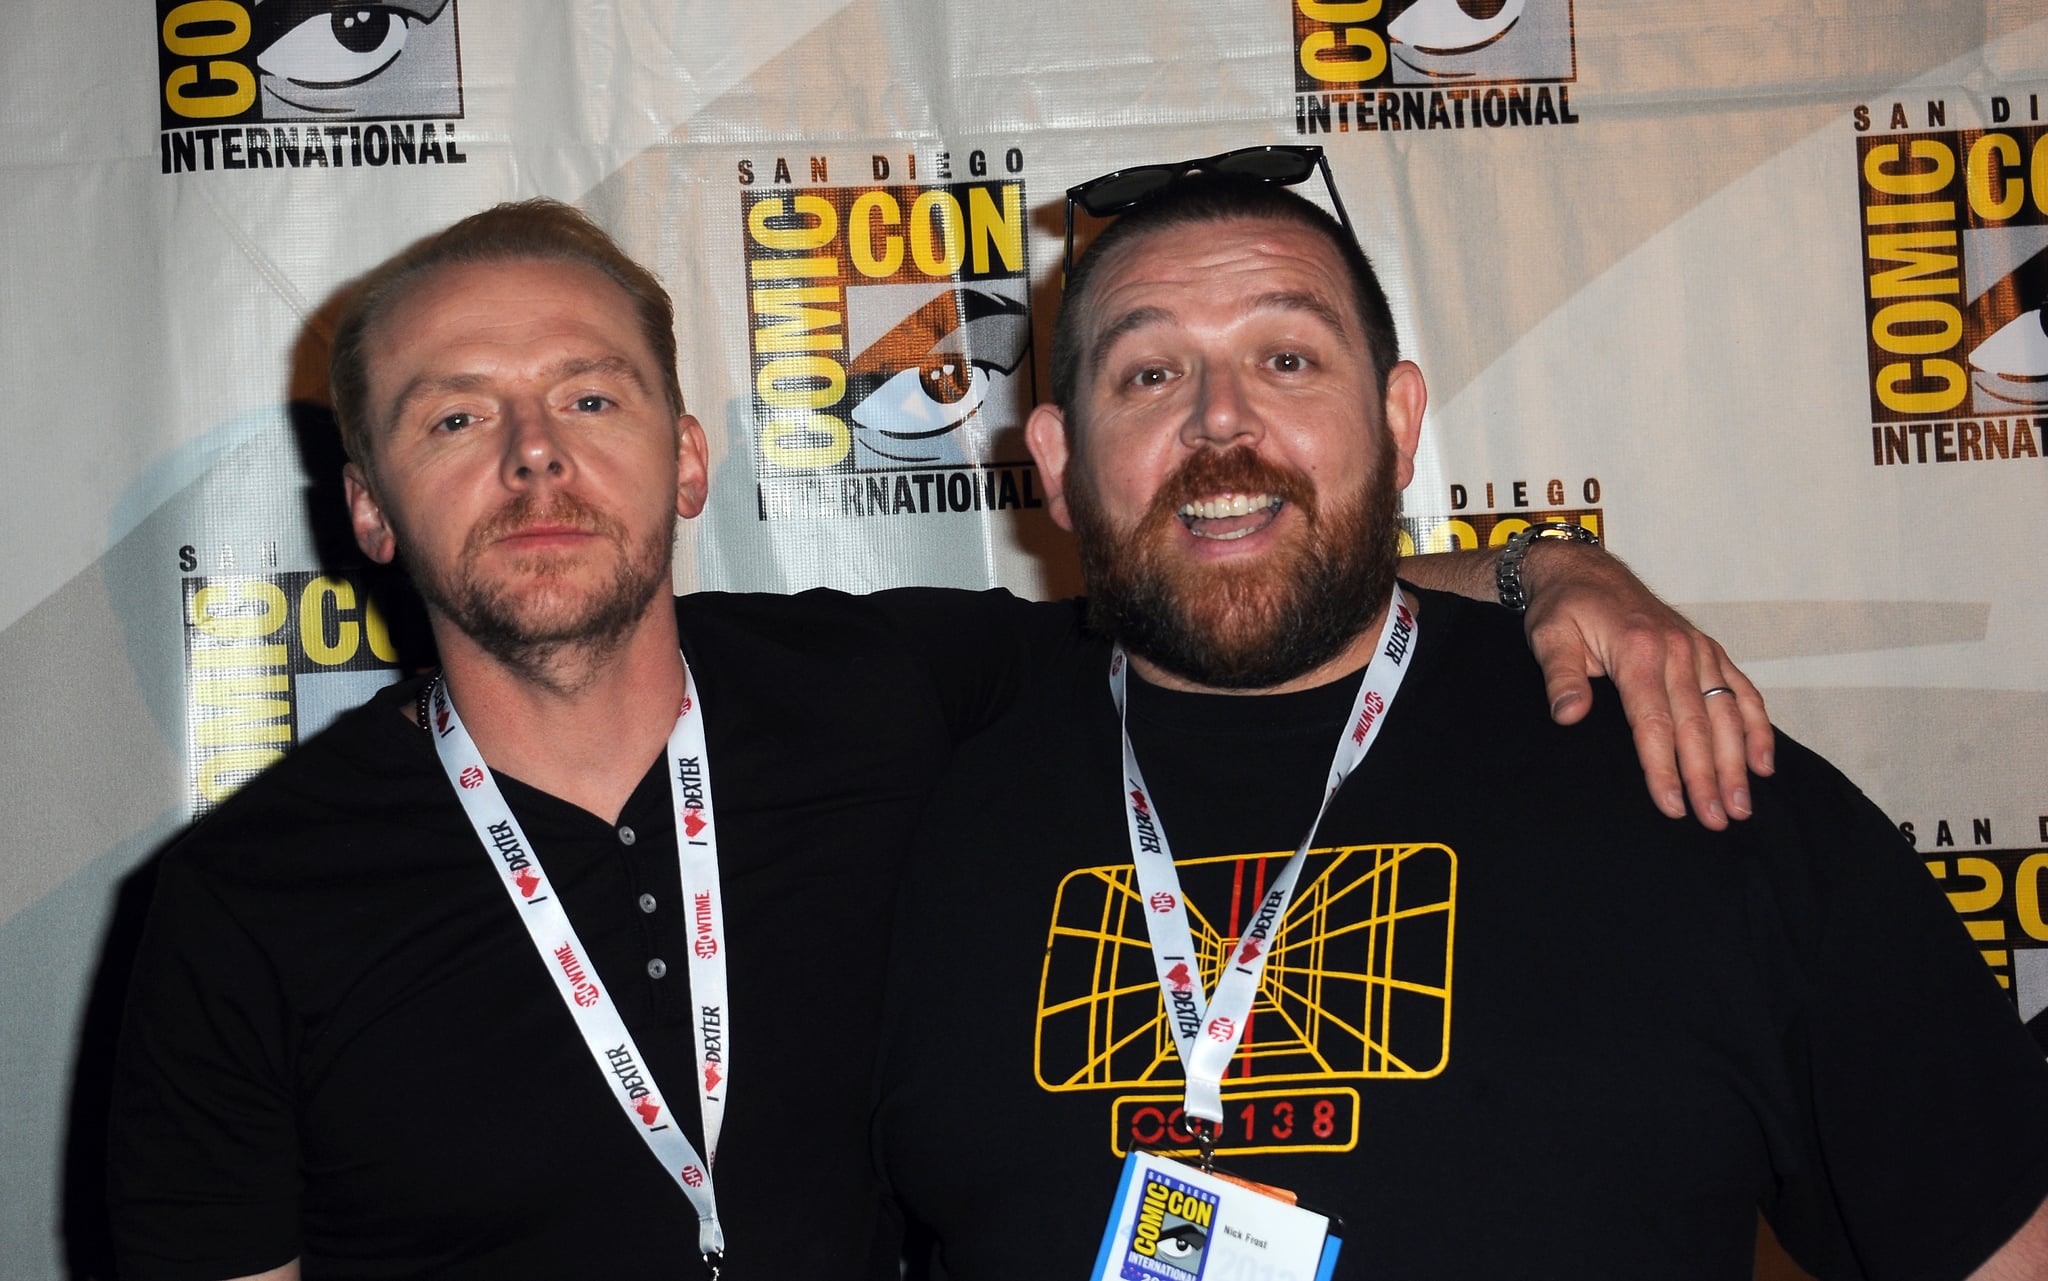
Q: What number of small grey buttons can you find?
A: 3